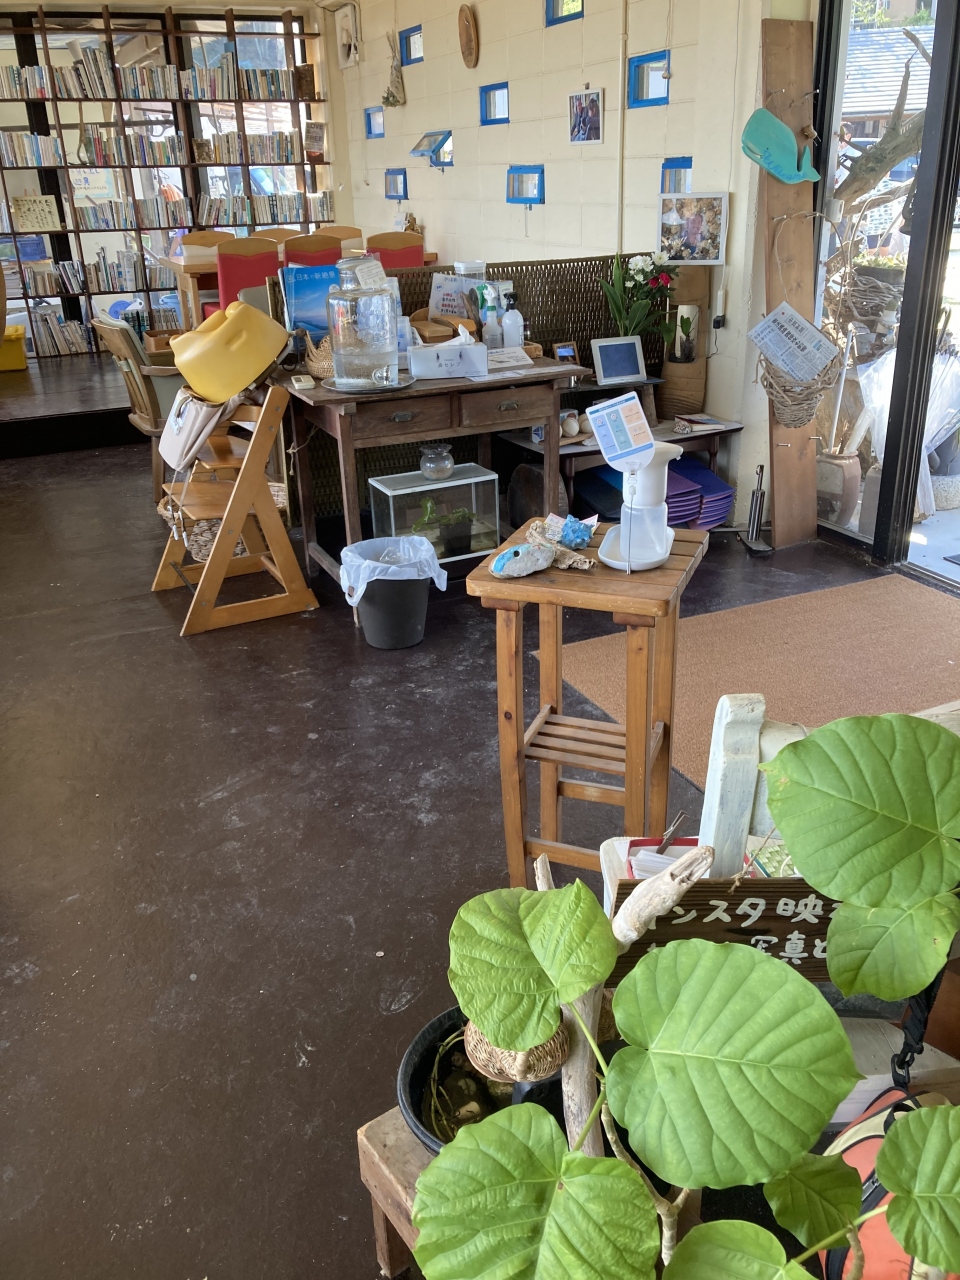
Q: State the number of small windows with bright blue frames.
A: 9